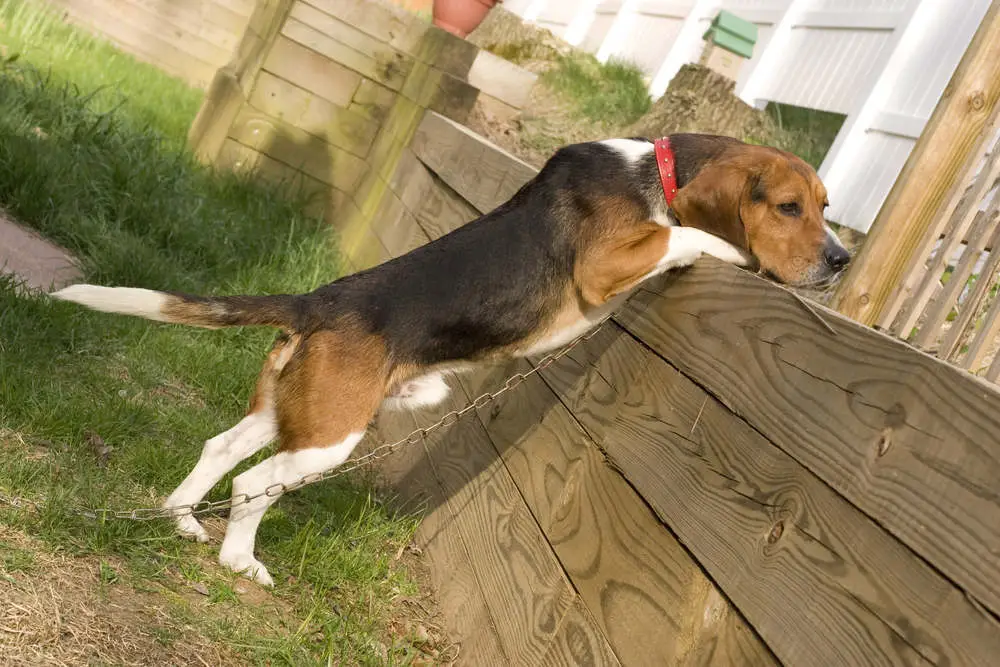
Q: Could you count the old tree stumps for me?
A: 2